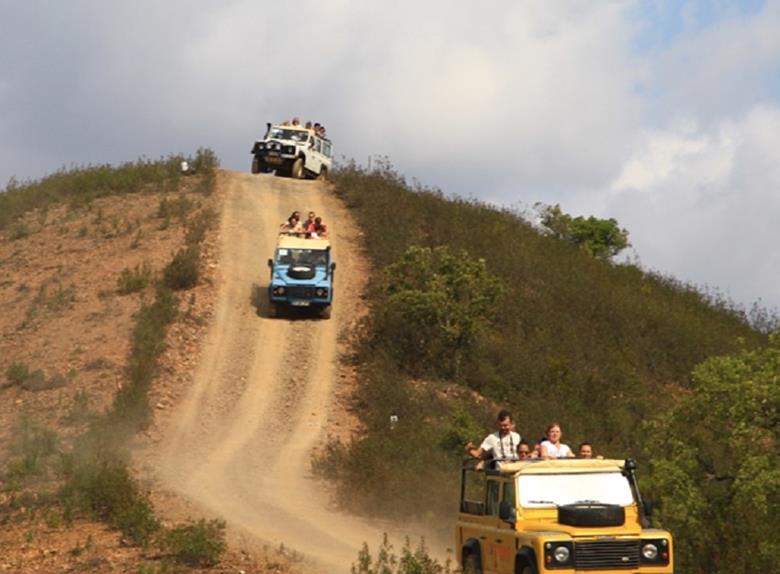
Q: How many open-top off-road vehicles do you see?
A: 3